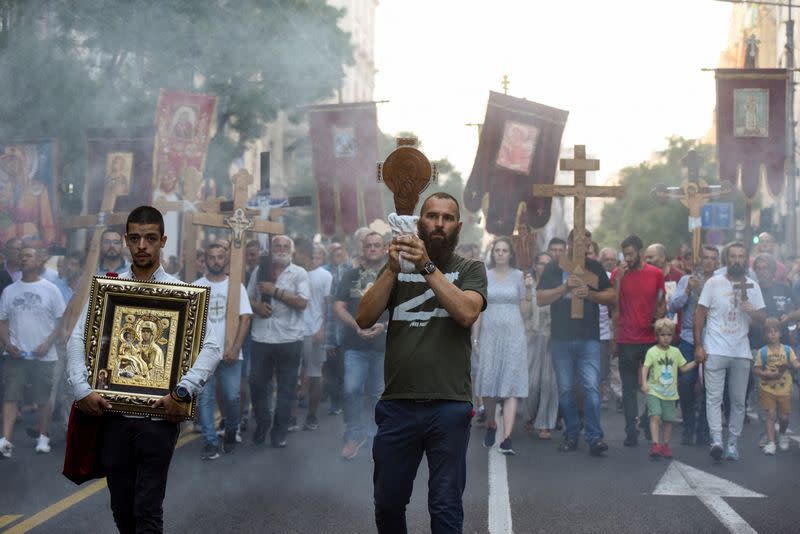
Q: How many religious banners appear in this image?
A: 6